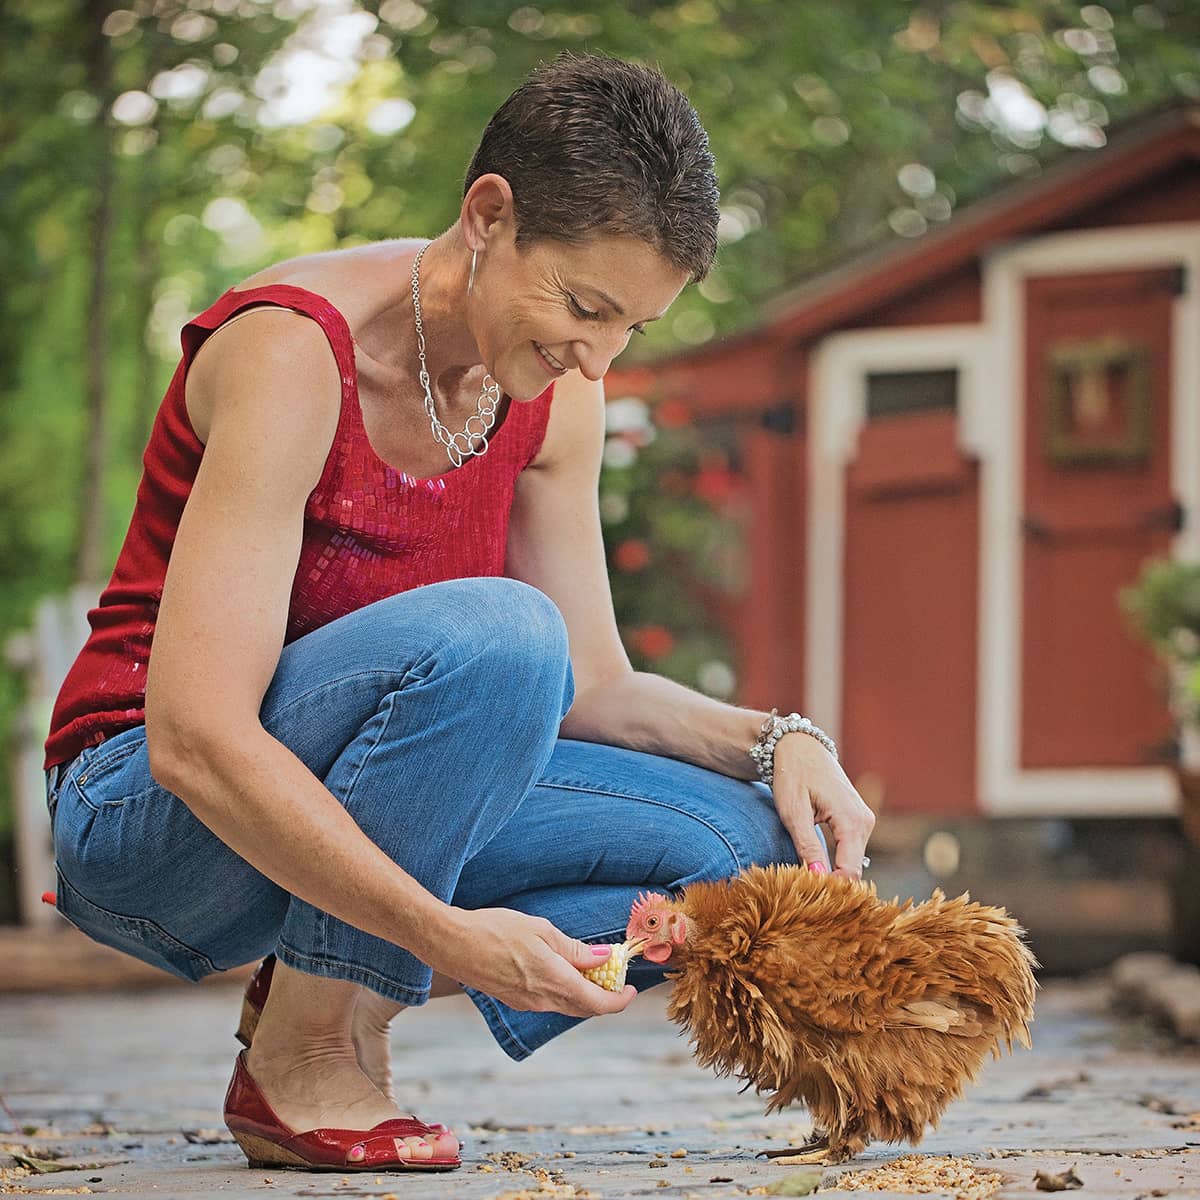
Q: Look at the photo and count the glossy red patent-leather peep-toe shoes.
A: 2